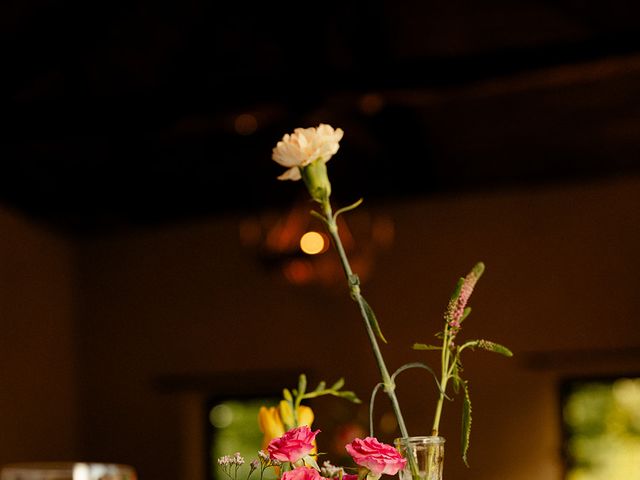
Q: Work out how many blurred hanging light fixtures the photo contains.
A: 1